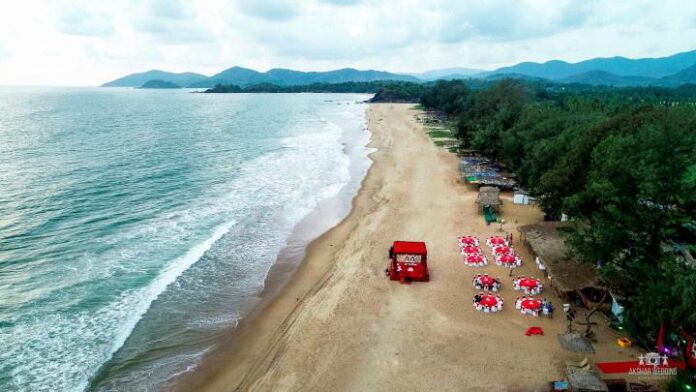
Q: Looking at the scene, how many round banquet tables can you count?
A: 10